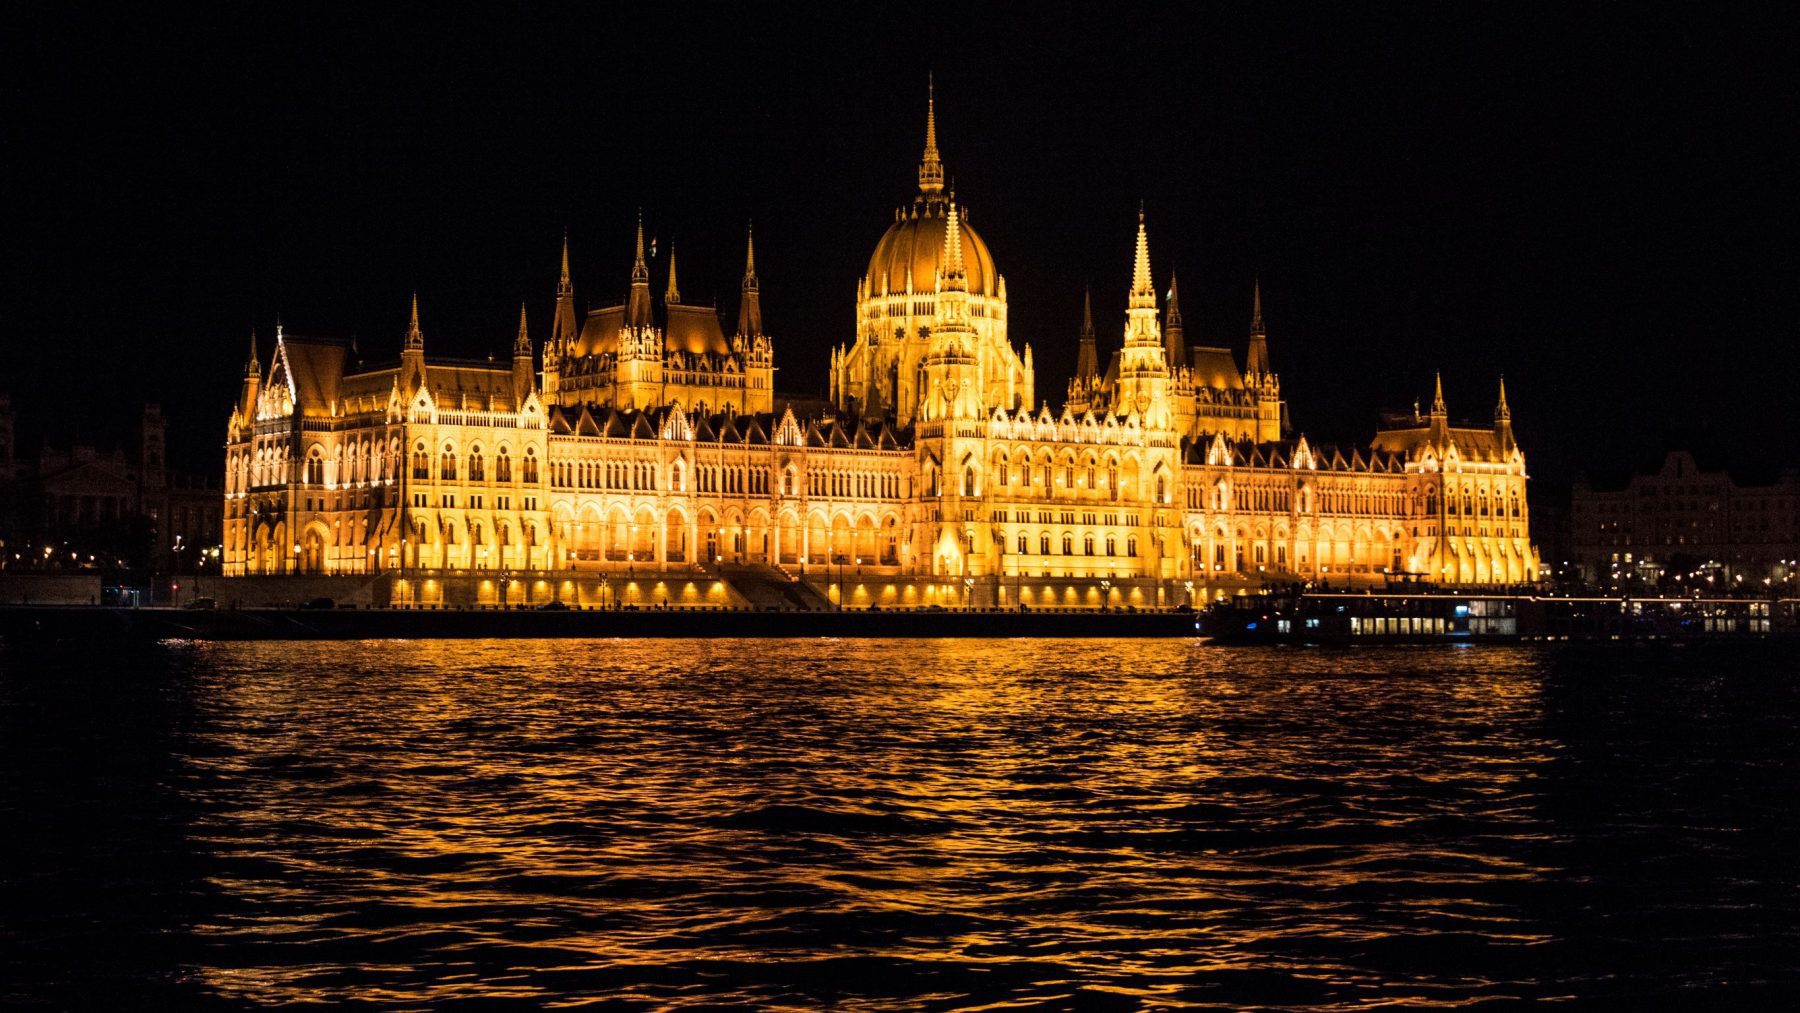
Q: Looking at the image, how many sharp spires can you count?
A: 15